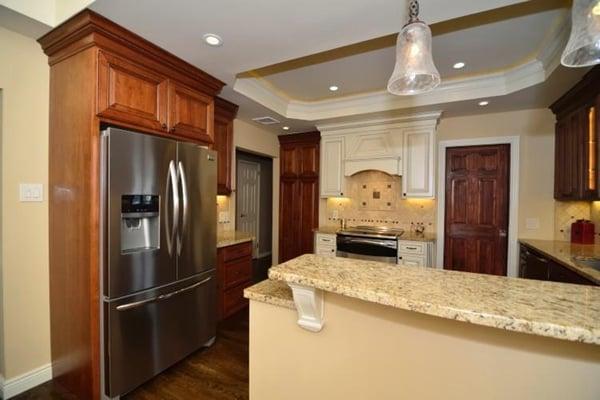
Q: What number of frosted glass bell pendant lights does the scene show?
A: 2